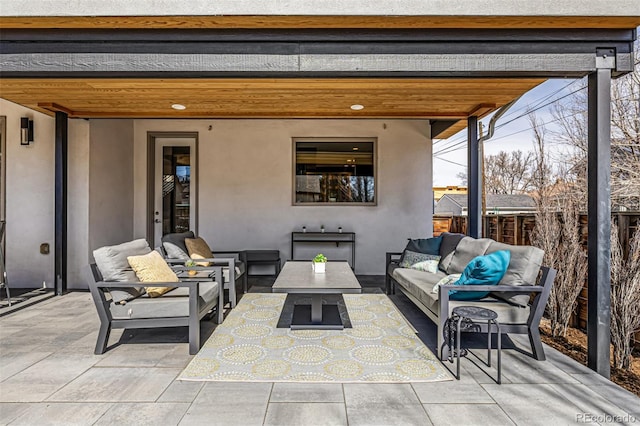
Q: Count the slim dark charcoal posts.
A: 3